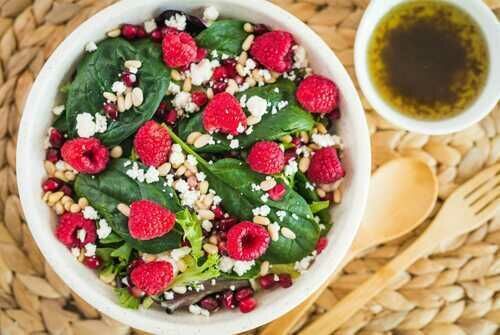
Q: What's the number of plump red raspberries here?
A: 12